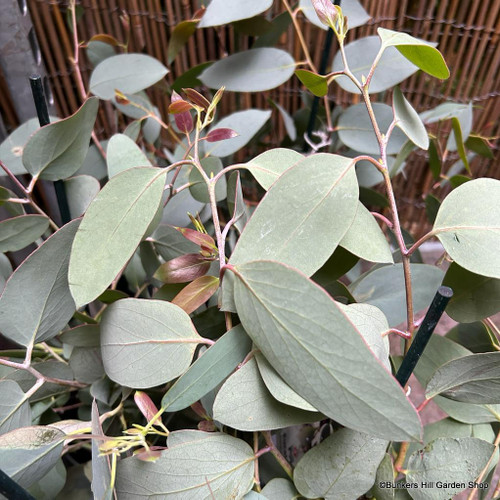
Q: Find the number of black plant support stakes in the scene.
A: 4